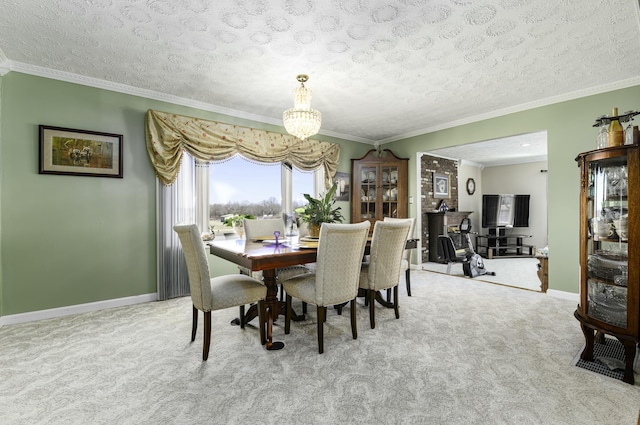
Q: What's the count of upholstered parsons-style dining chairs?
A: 6